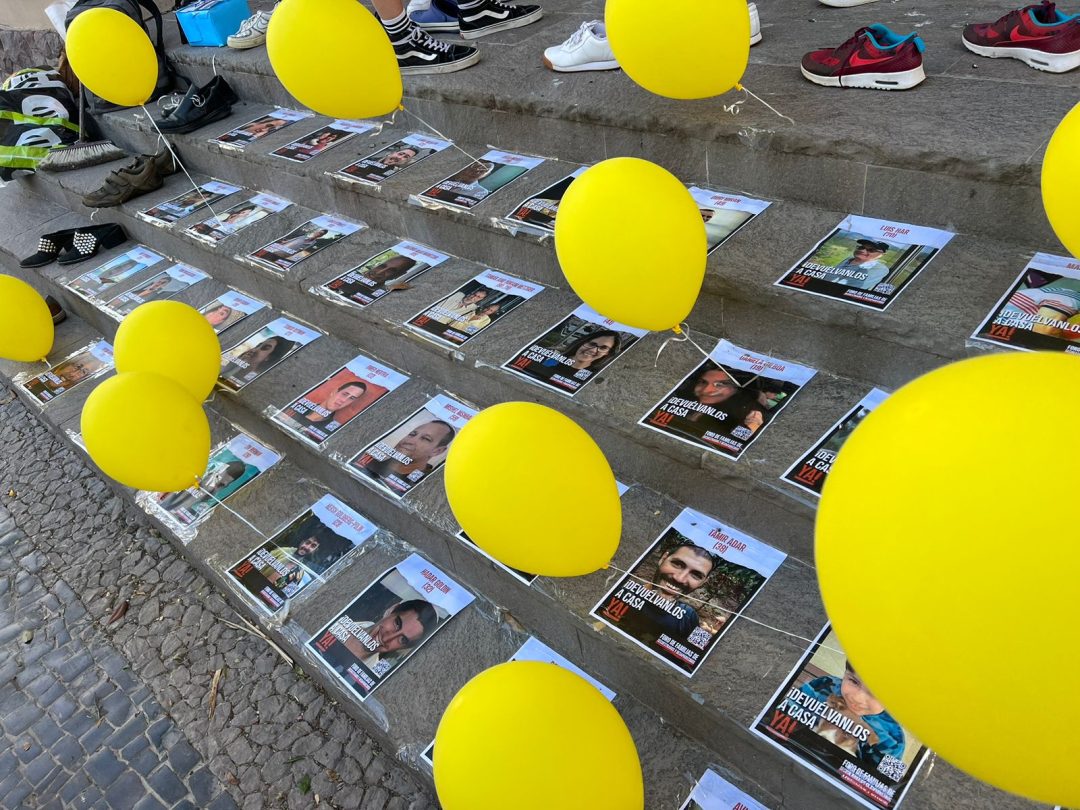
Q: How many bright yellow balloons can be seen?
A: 11